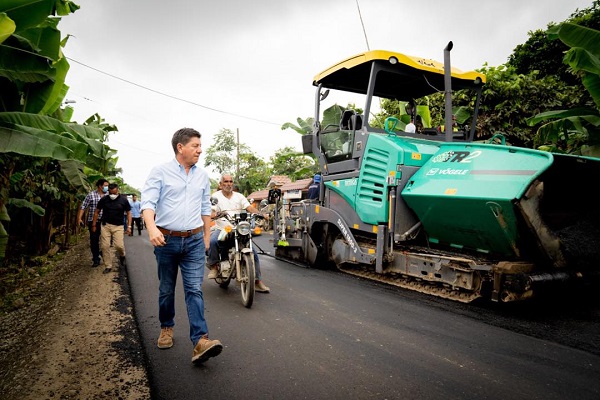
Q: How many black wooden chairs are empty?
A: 0